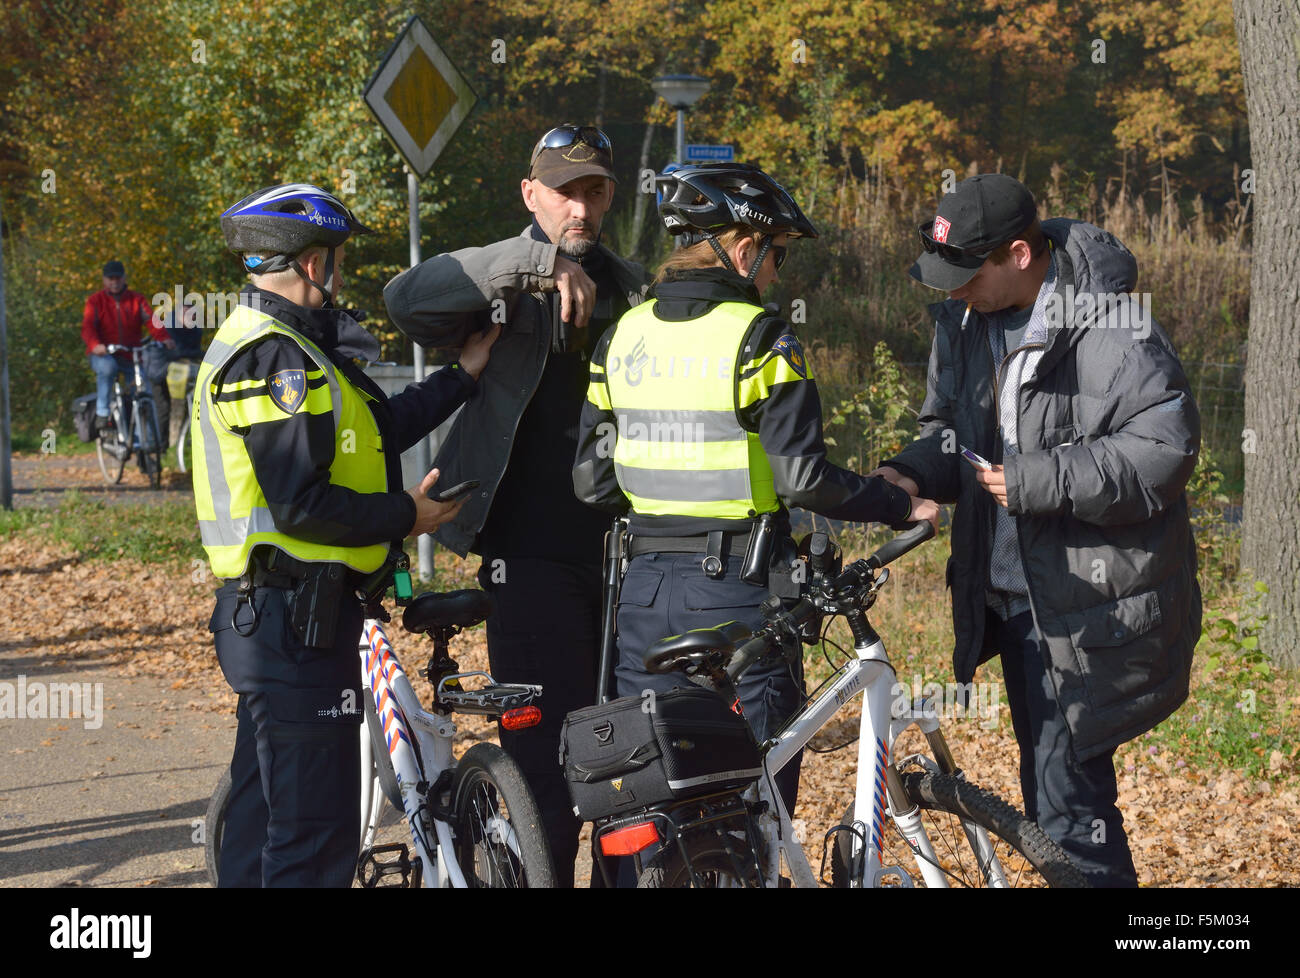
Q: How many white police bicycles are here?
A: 2